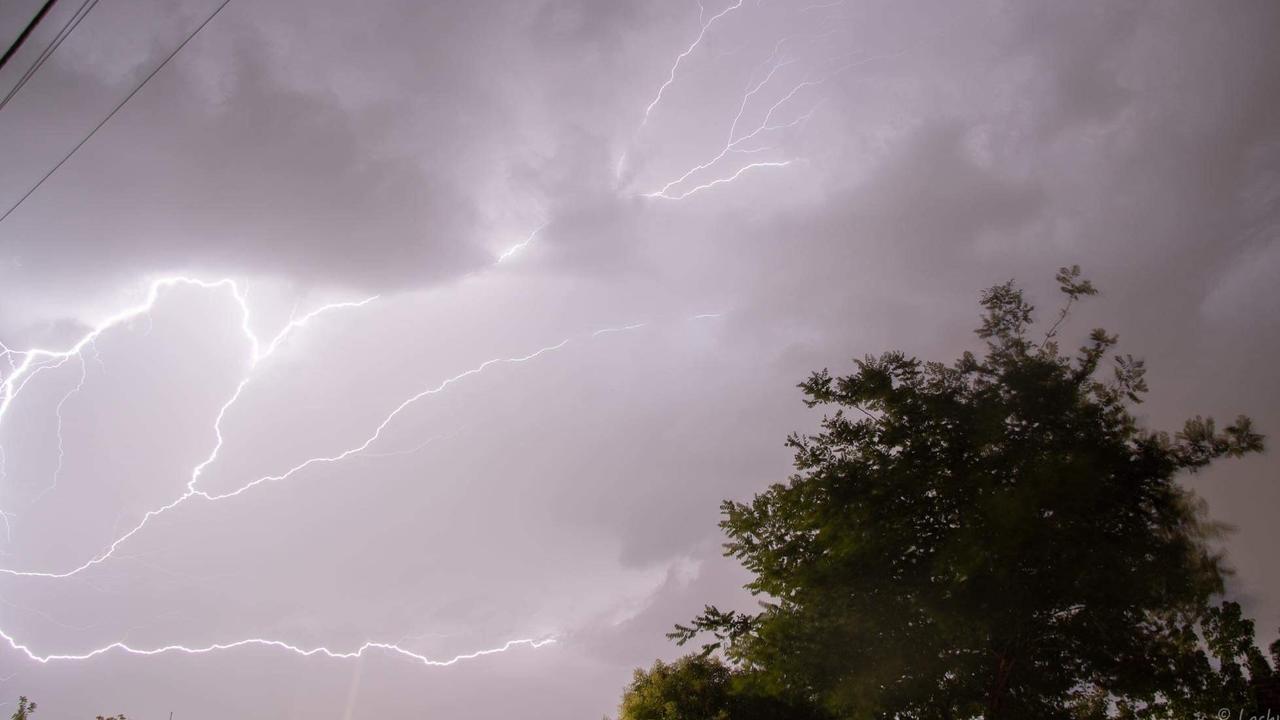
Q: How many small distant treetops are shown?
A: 2